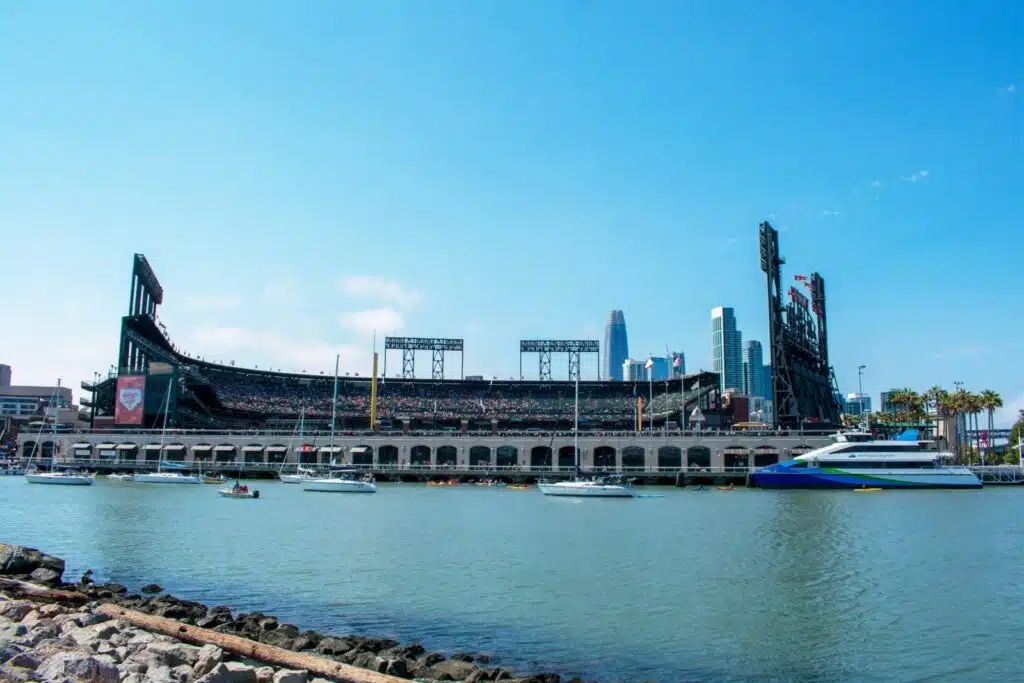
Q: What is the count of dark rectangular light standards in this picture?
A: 5